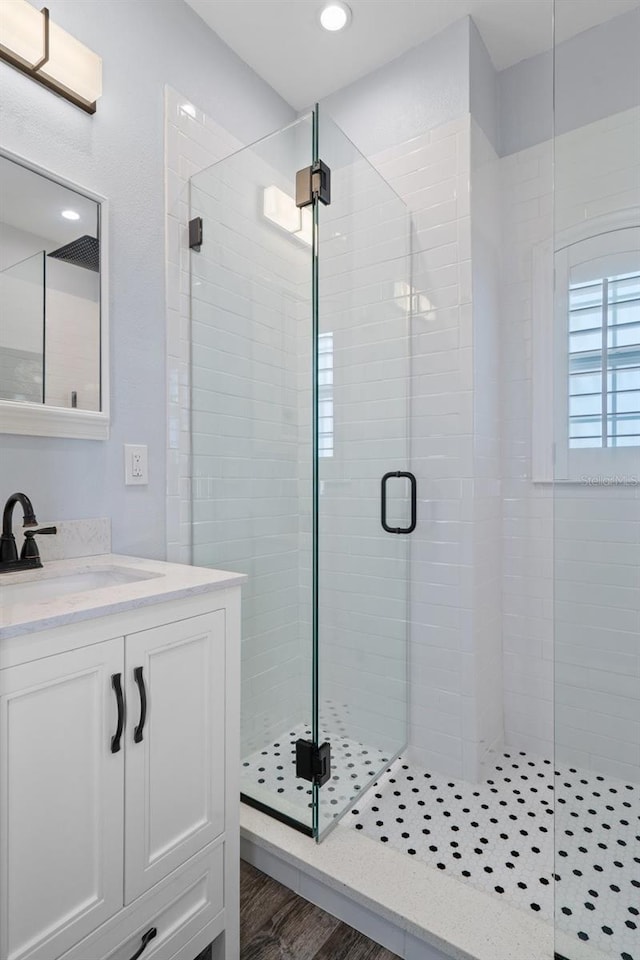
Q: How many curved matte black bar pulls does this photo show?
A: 3